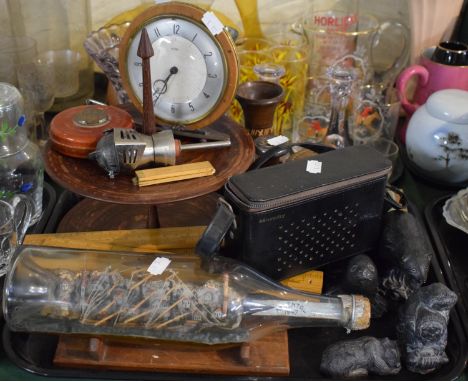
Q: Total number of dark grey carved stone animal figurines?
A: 4